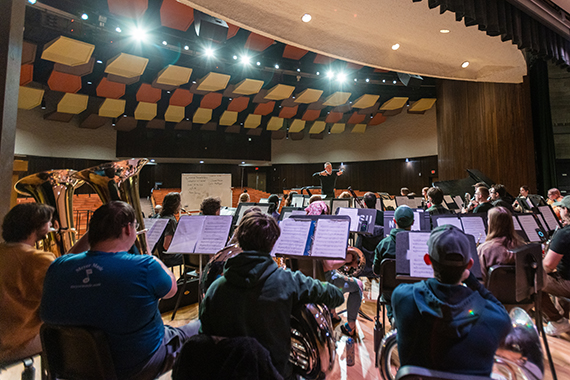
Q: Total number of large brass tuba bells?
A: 2